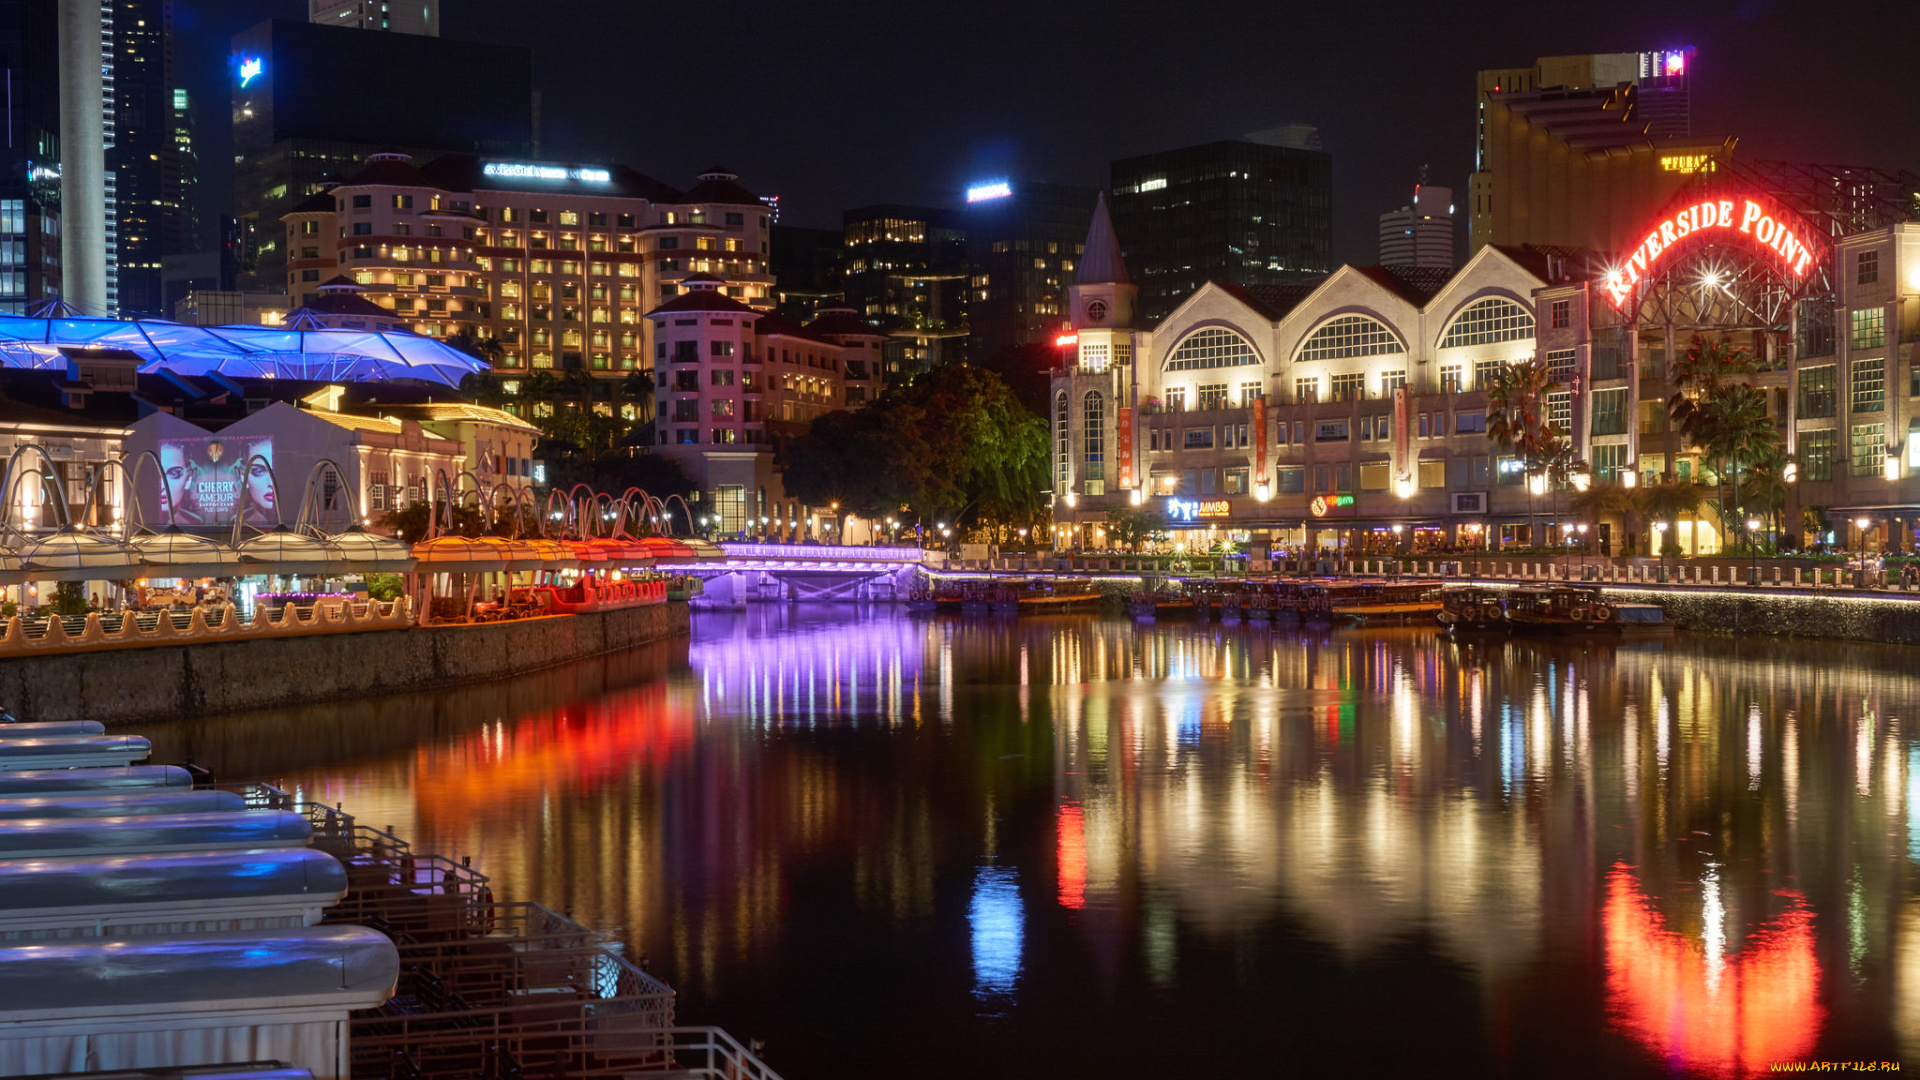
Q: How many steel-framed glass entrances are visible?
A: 1